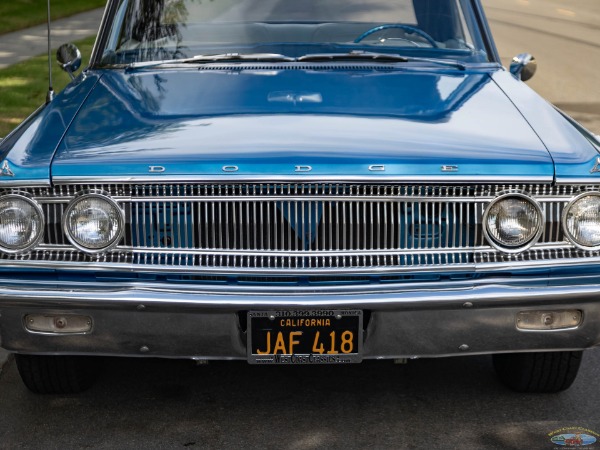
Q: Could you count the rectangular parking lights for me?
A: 2